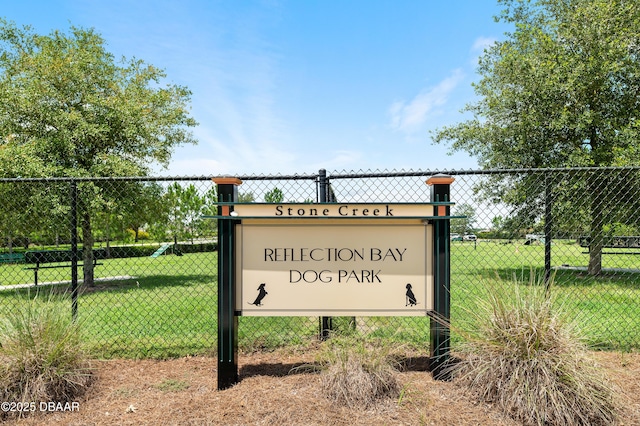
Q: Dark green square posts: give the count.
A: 2